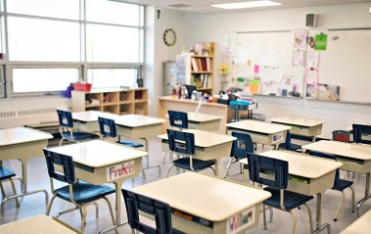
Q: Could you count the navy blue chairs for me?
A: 12